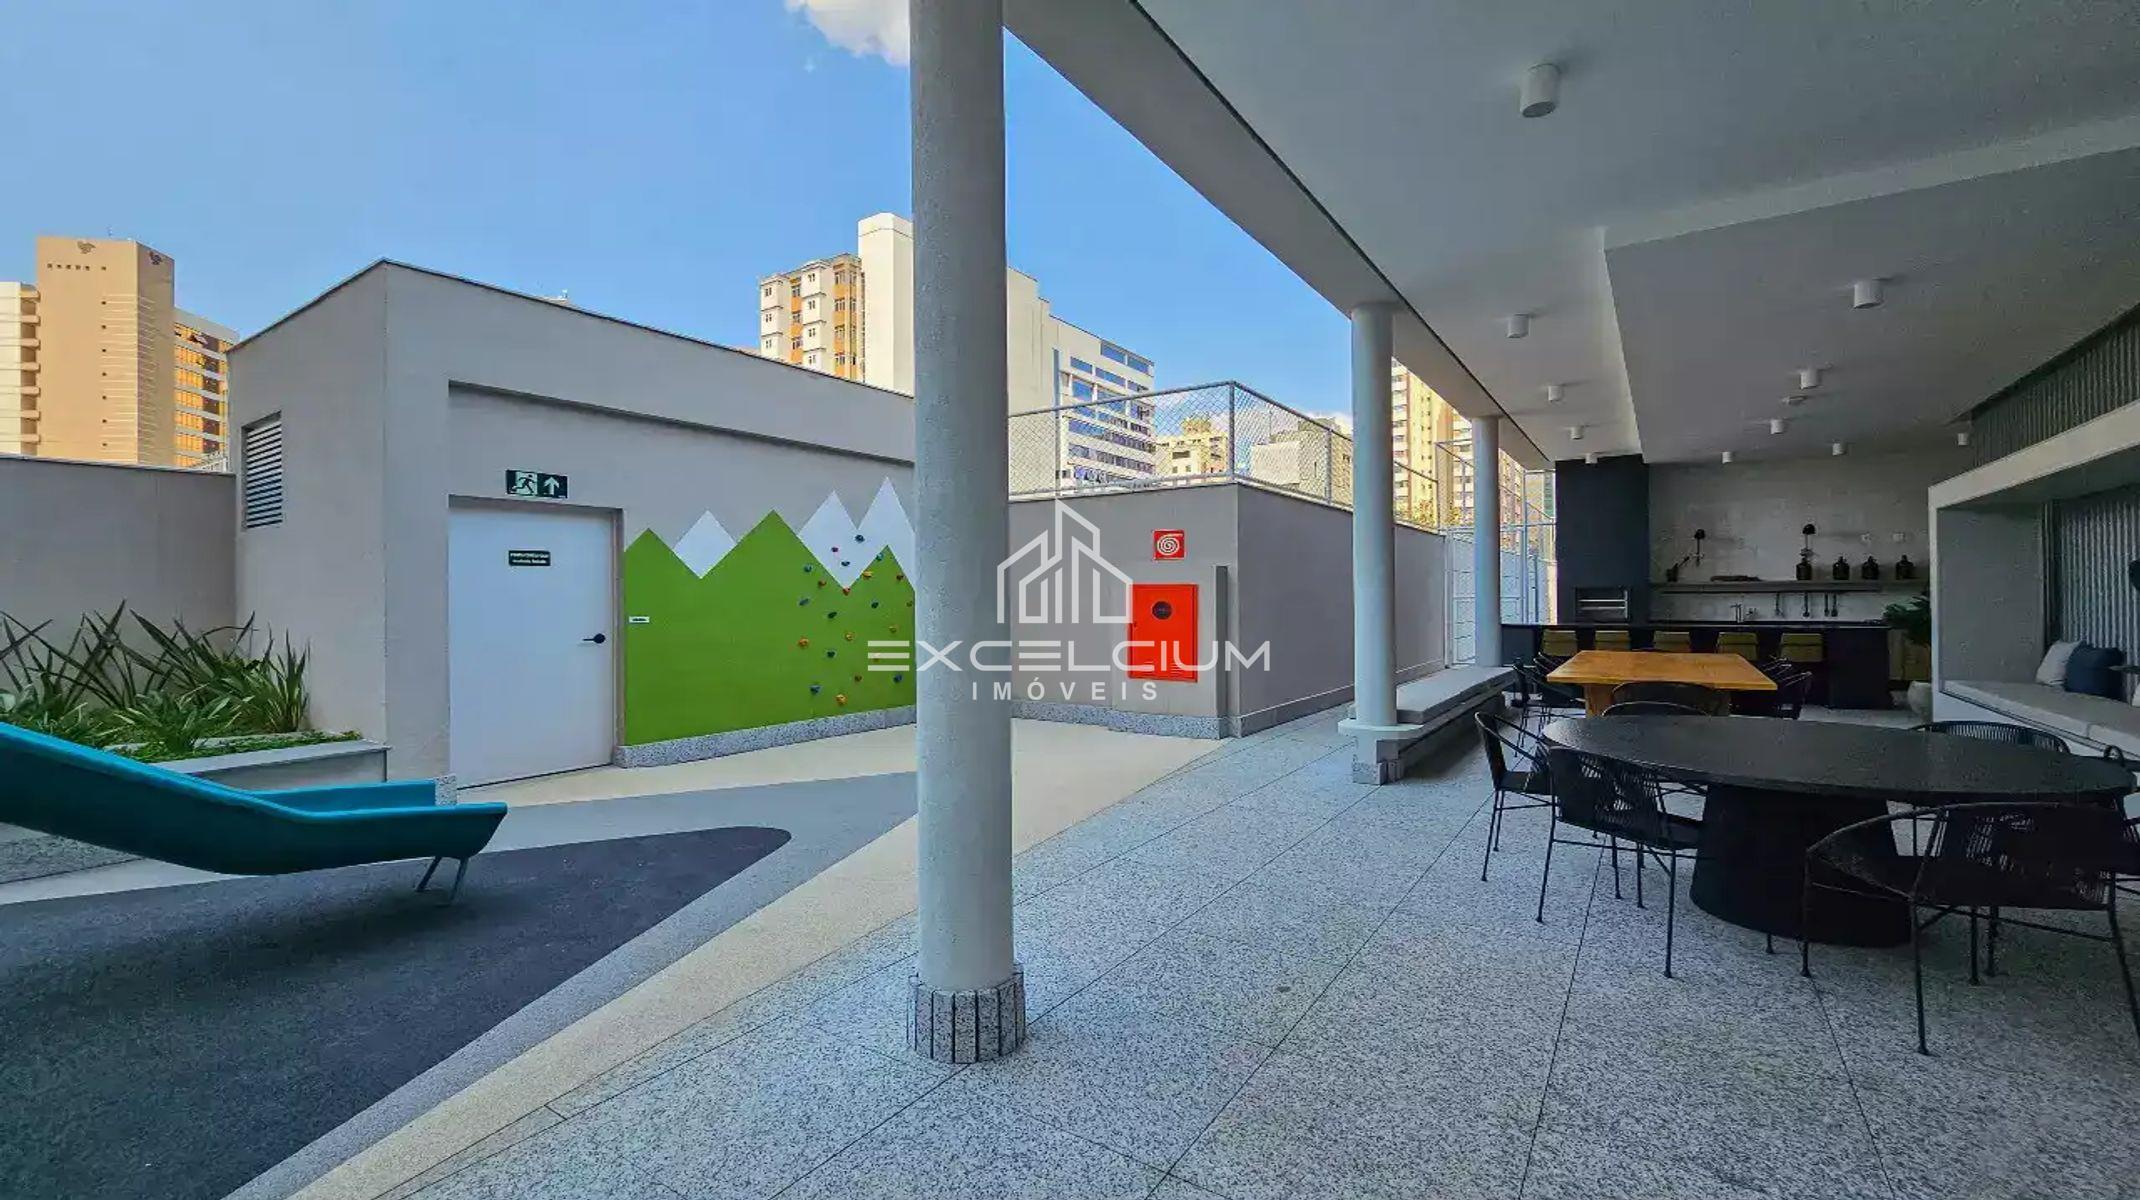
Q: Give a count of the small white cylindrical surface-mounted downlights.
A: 11